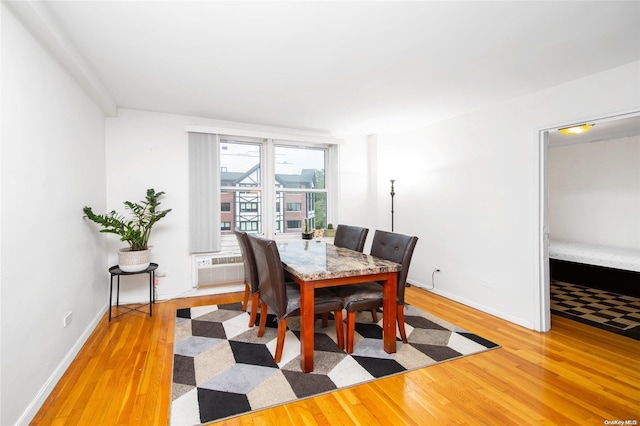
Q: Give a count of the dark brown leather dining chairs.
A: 4